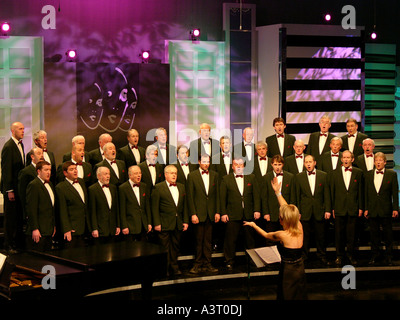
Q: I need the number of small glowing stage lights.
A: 6